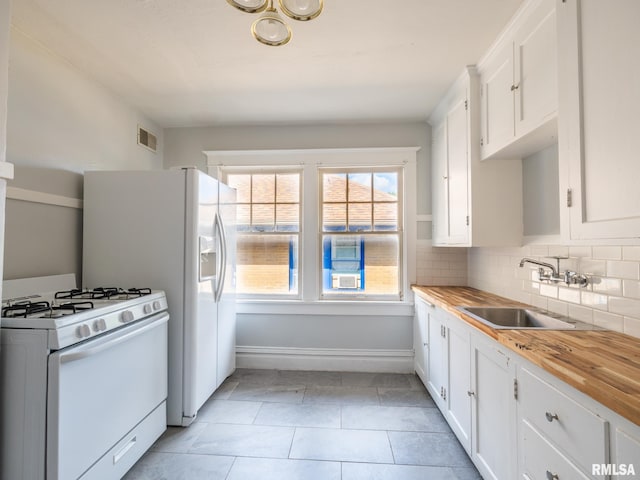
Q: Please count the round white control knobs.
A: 5